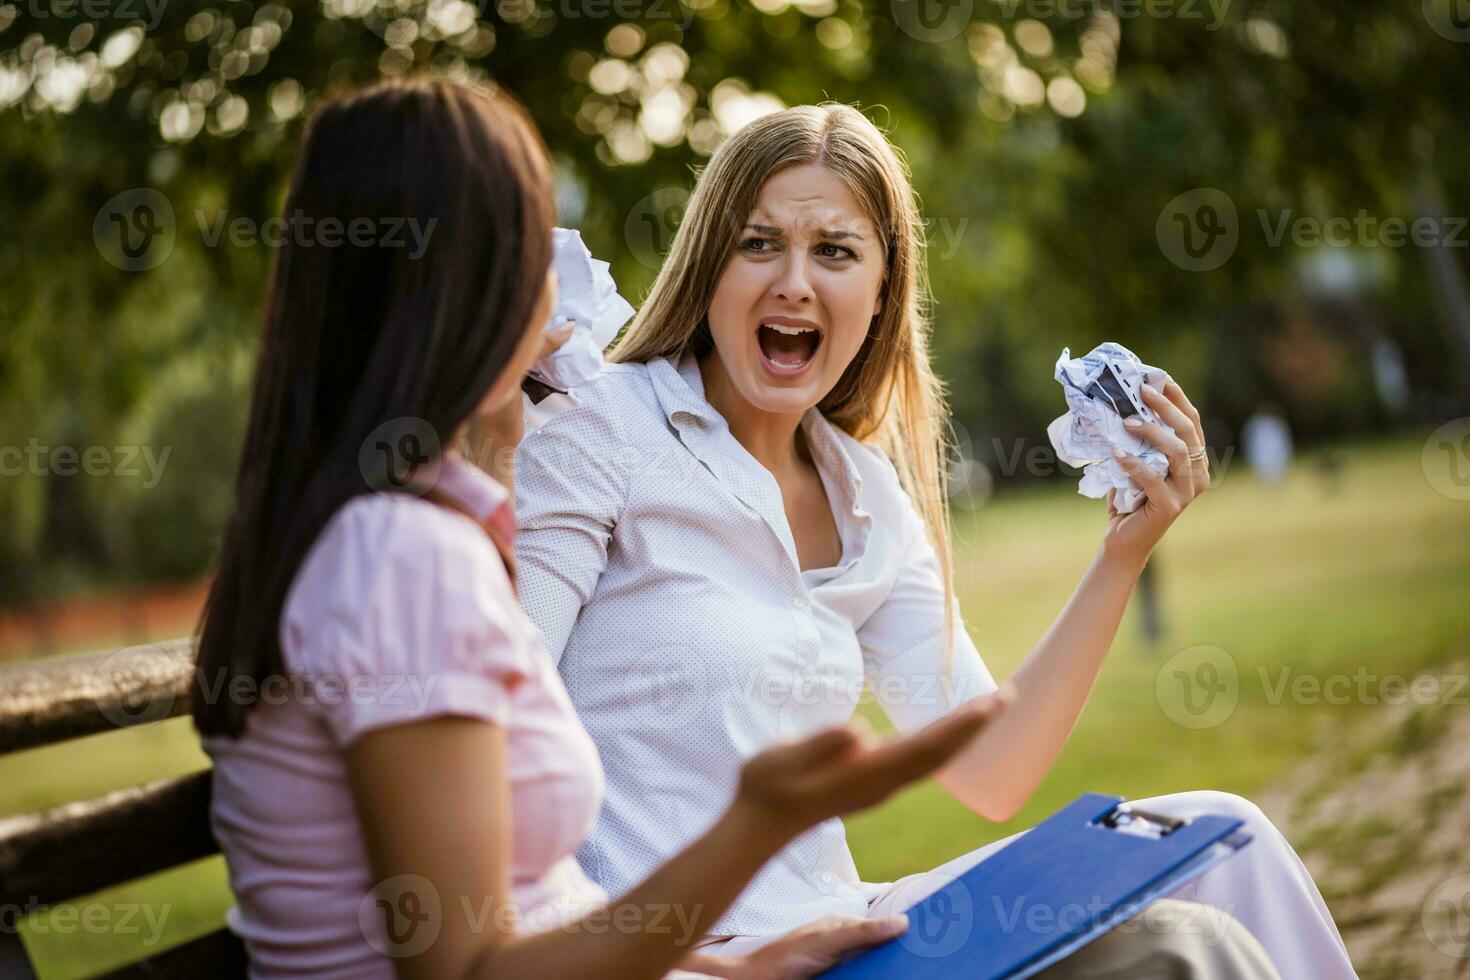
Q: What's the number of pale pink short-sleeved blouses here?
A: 1